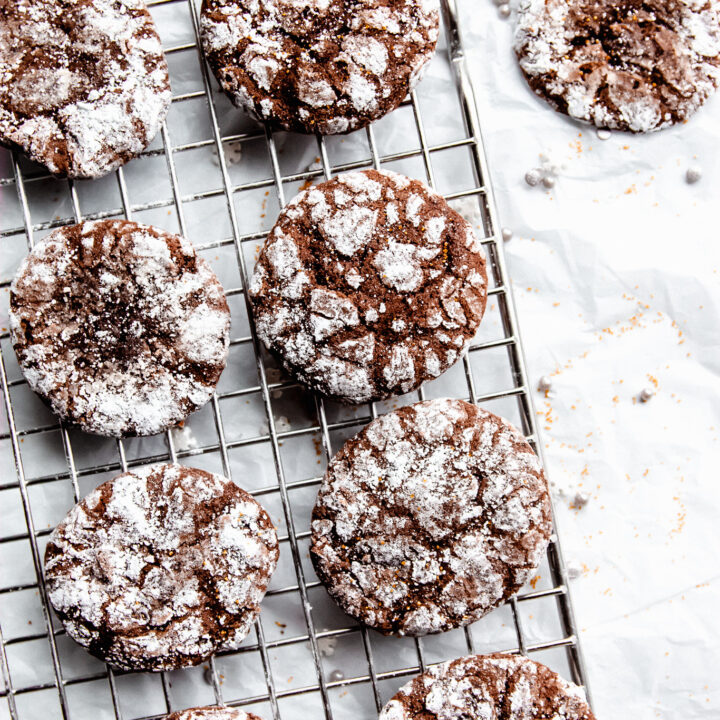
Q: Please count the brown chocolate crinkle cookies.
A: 9